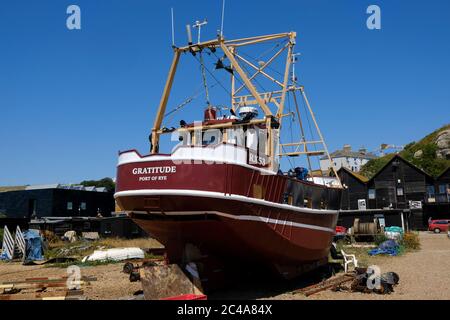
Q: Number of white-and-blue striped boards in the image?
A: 2